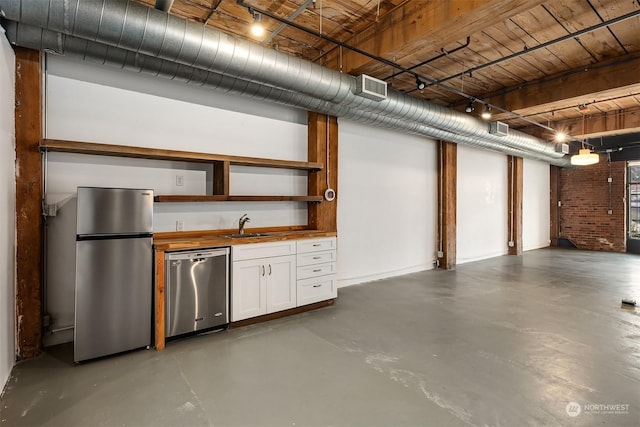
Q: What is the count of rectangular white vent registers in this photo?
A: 3